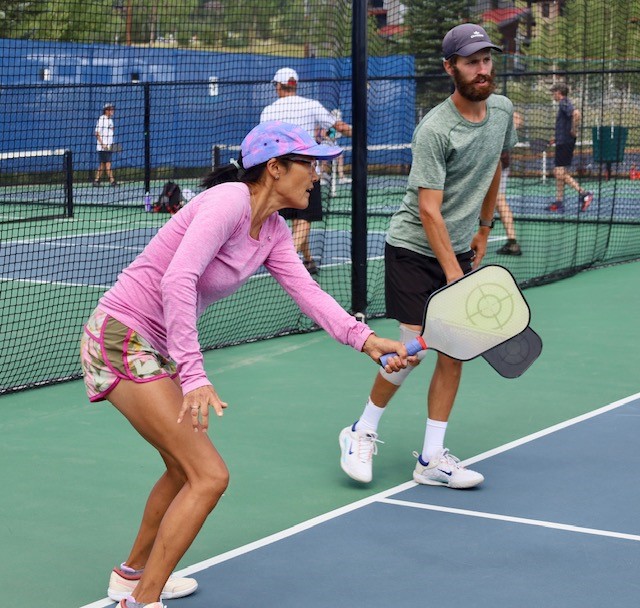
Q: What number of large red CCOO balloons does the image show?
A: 0